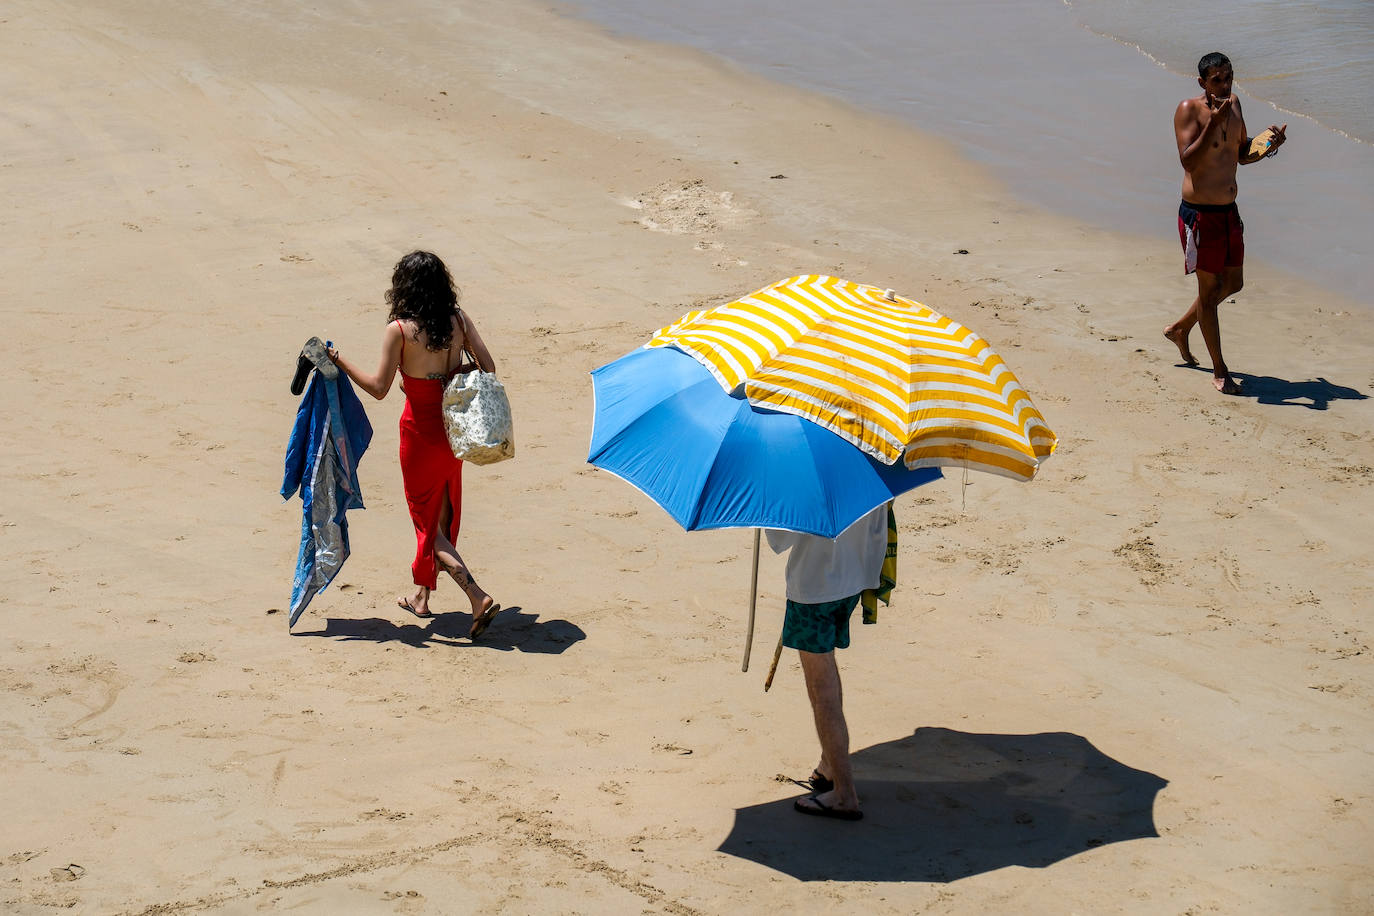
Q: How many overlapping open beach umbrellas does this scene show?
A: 2